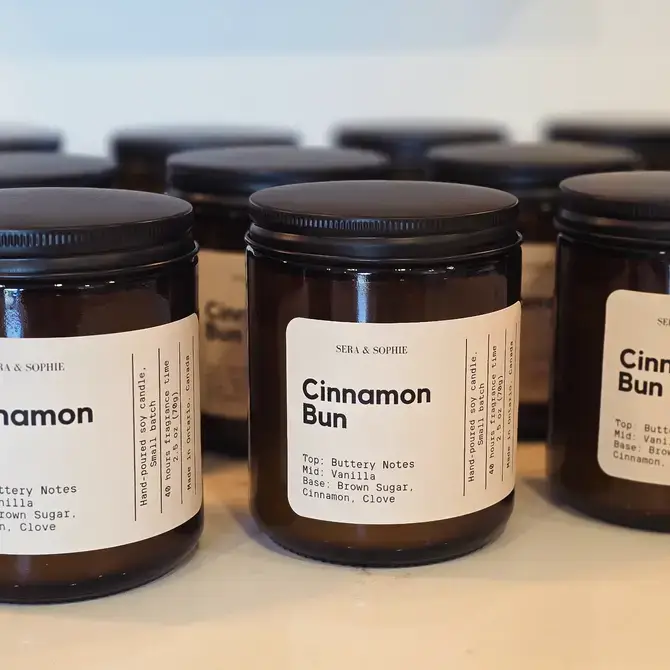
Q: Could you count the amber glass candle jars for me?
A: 10